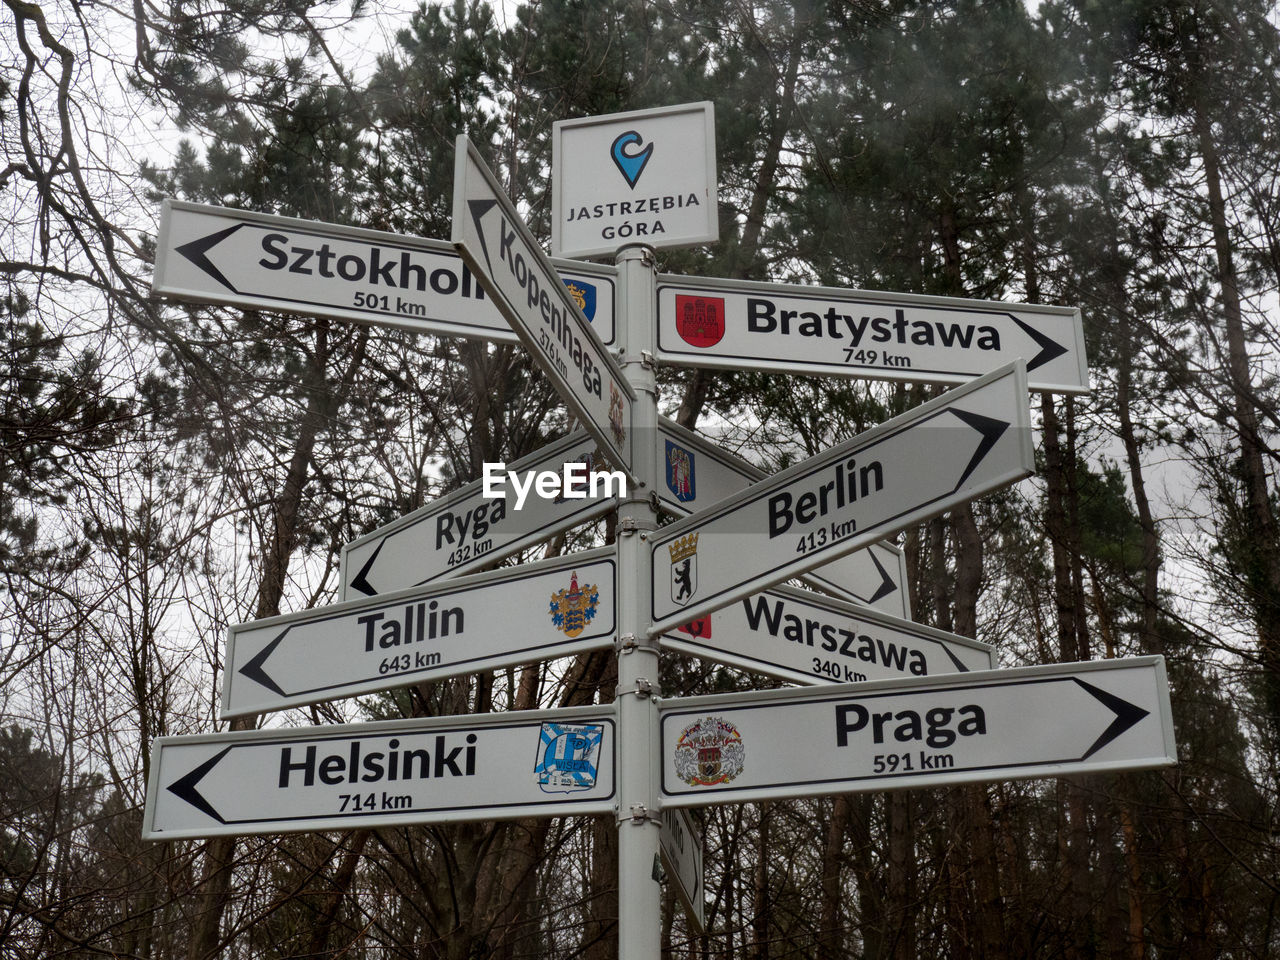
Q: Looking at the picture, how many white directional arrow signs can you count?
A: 11